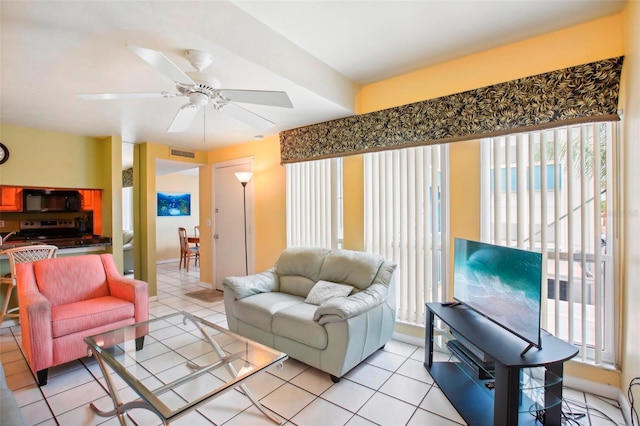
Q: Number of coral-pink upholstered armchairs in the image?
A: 1